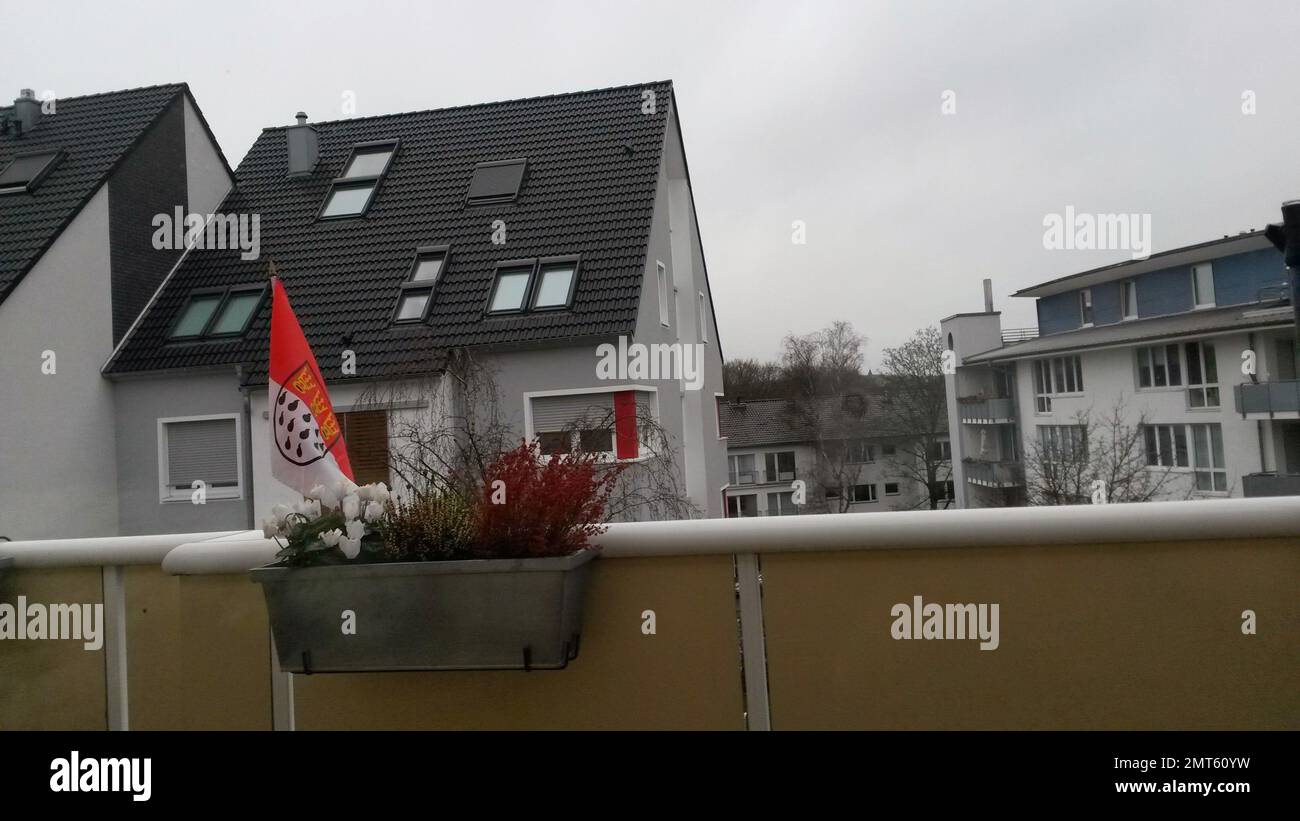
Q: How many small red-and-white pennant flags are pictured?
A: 1